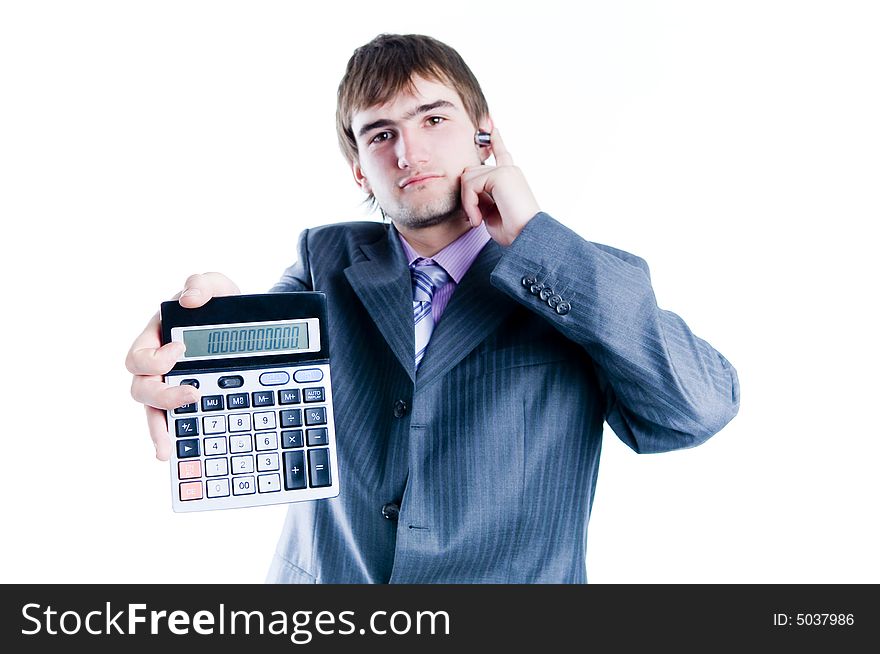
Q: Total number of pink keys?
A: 2